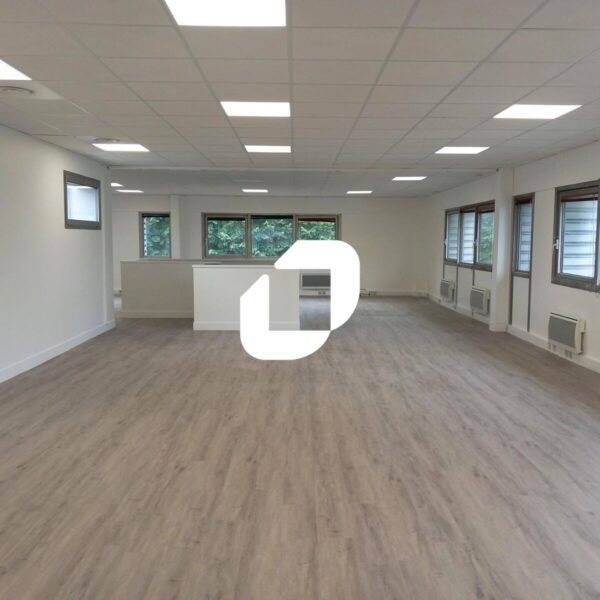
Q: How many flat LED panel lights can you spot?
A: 12